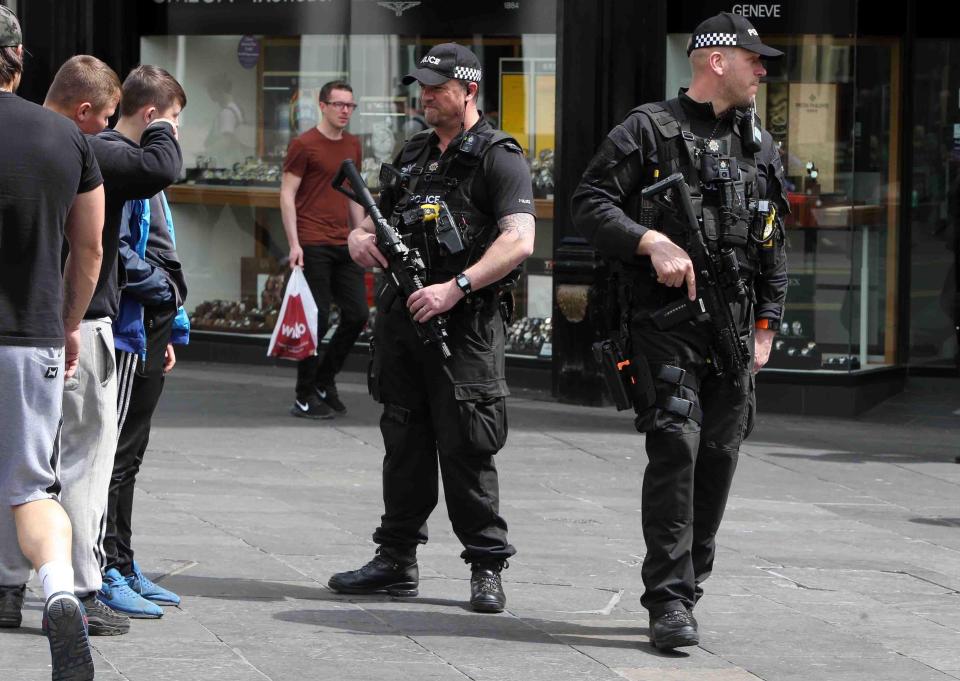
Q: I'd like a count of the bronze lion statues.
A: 0